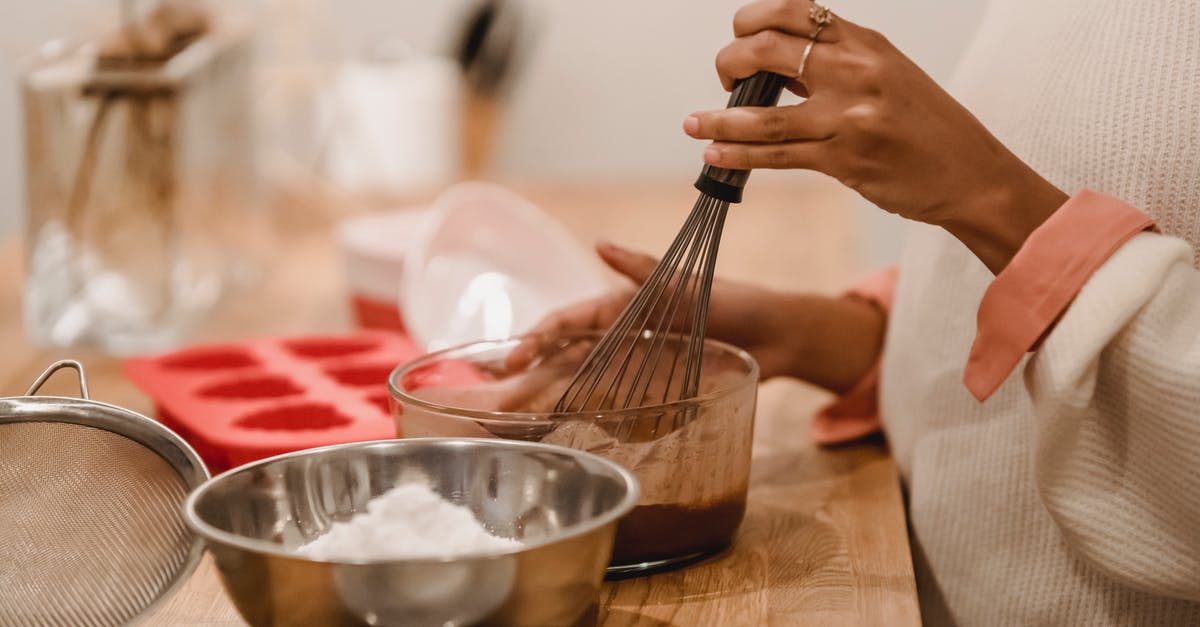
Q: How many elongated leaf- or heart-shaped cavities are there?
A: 6